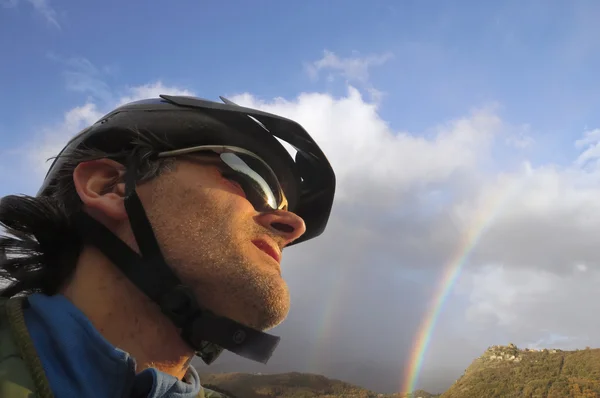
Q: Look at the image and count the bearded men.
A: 1